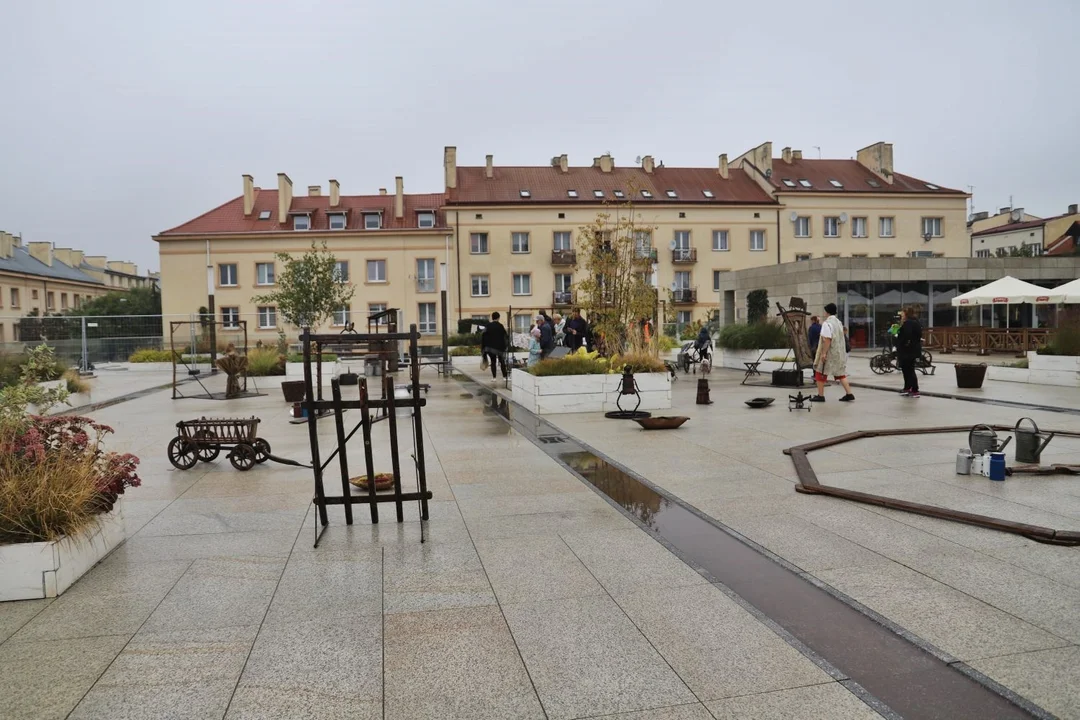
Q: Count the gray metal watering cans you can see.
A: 2